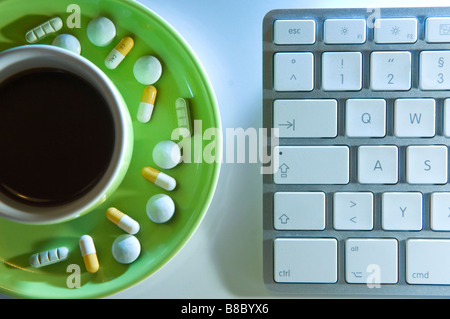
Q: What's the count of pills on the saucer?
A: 14